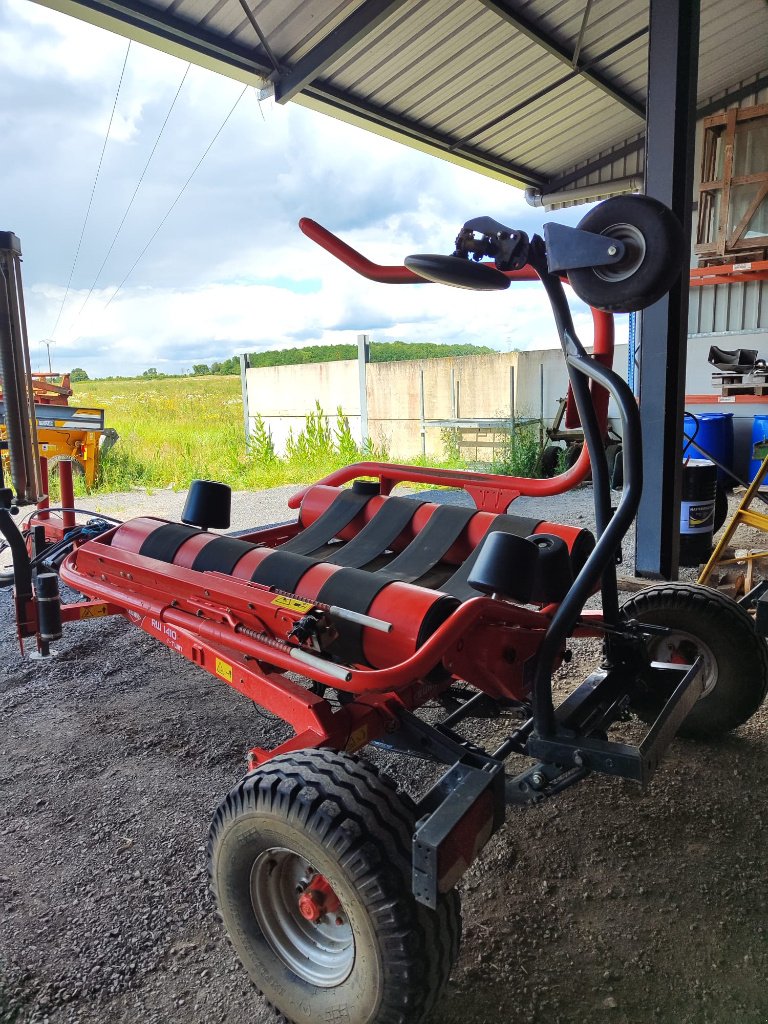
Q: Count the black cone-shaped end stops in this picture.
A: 4